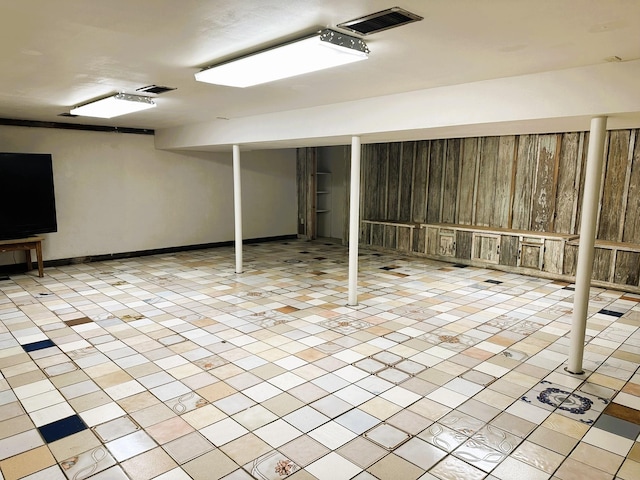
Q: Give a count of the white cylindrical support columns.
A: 3